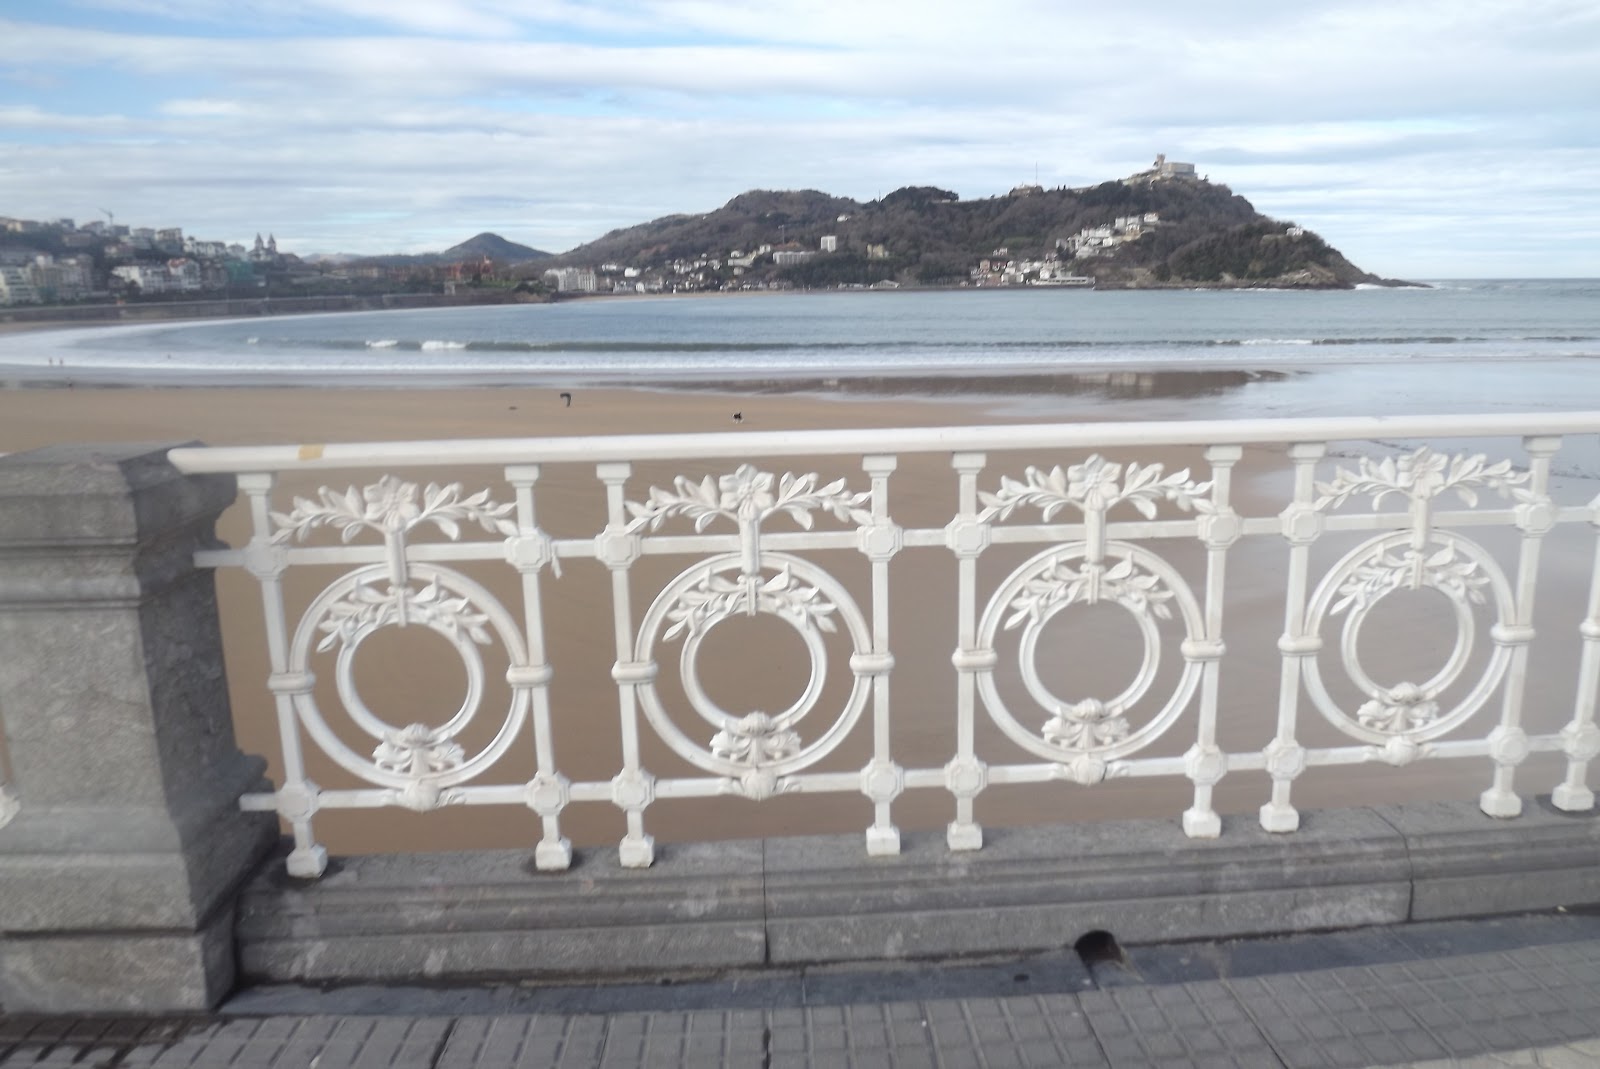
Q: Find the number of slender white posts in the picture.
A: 9